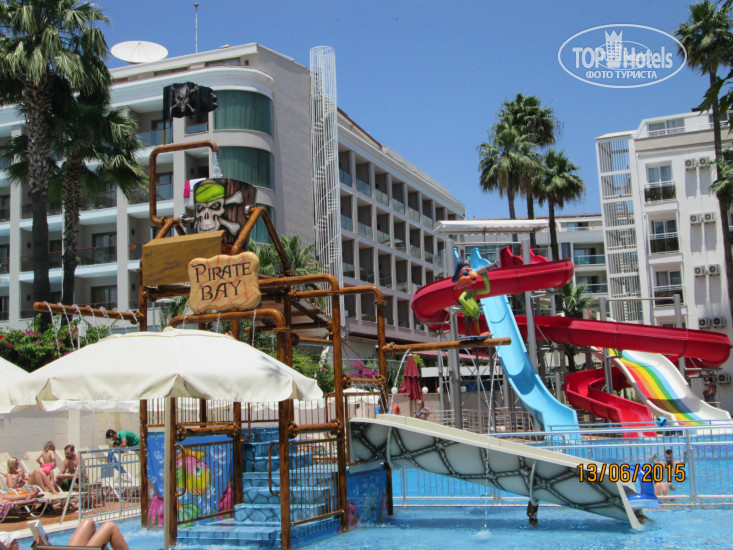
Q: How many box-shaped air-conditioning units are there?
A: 10